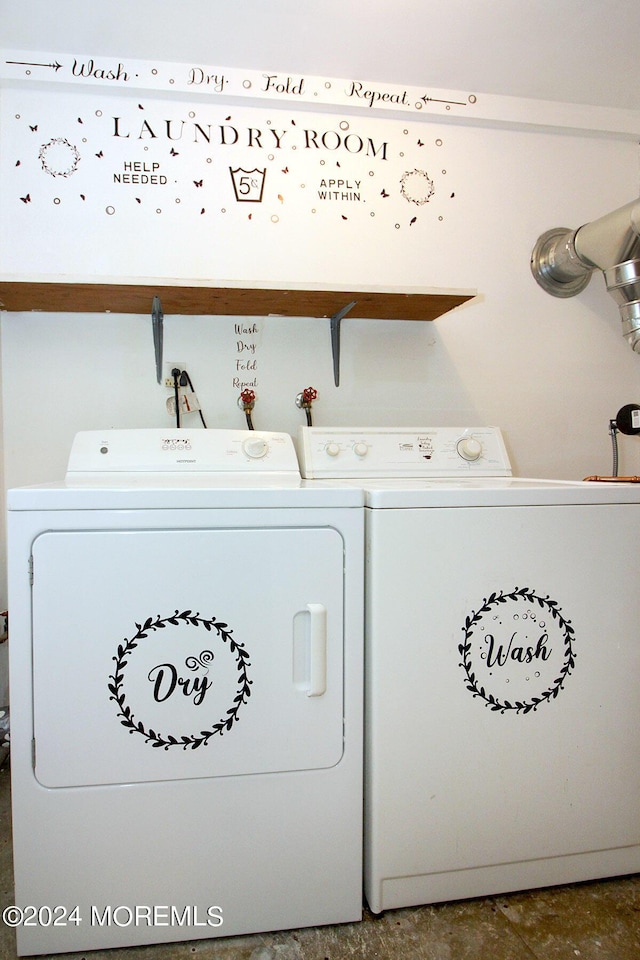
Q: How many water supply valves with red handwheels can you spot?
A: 2